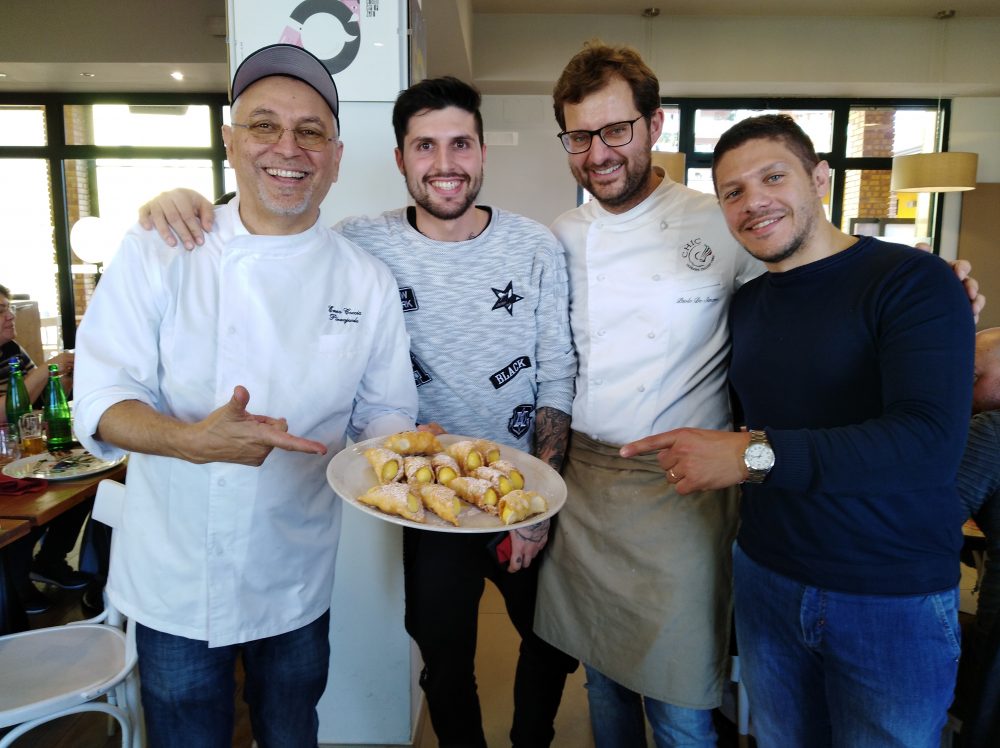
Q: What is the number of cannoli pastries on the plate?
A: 12